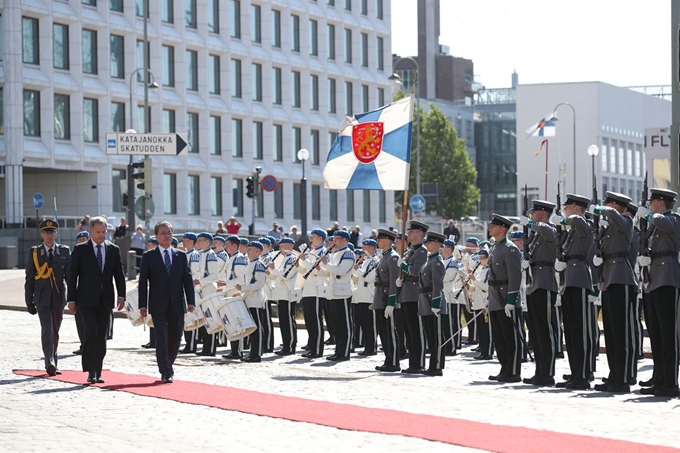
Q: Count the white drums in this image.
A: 5